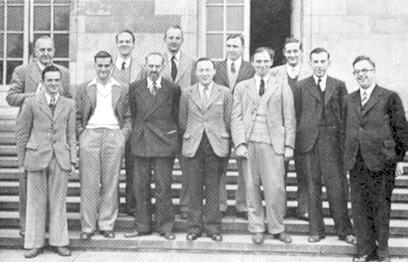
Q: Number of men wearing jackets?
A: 12